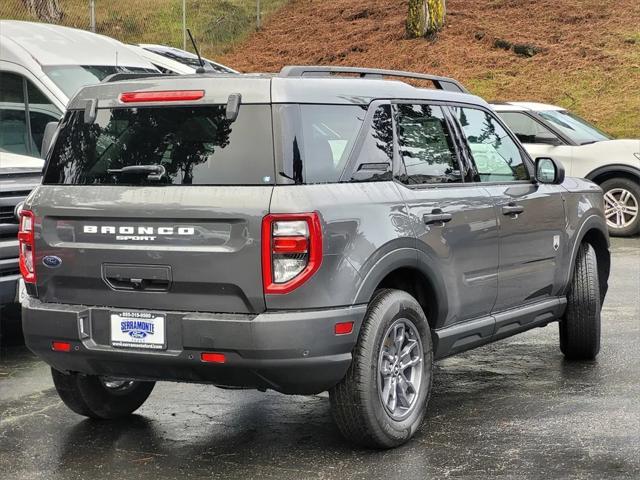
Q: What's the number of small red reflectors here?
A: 3